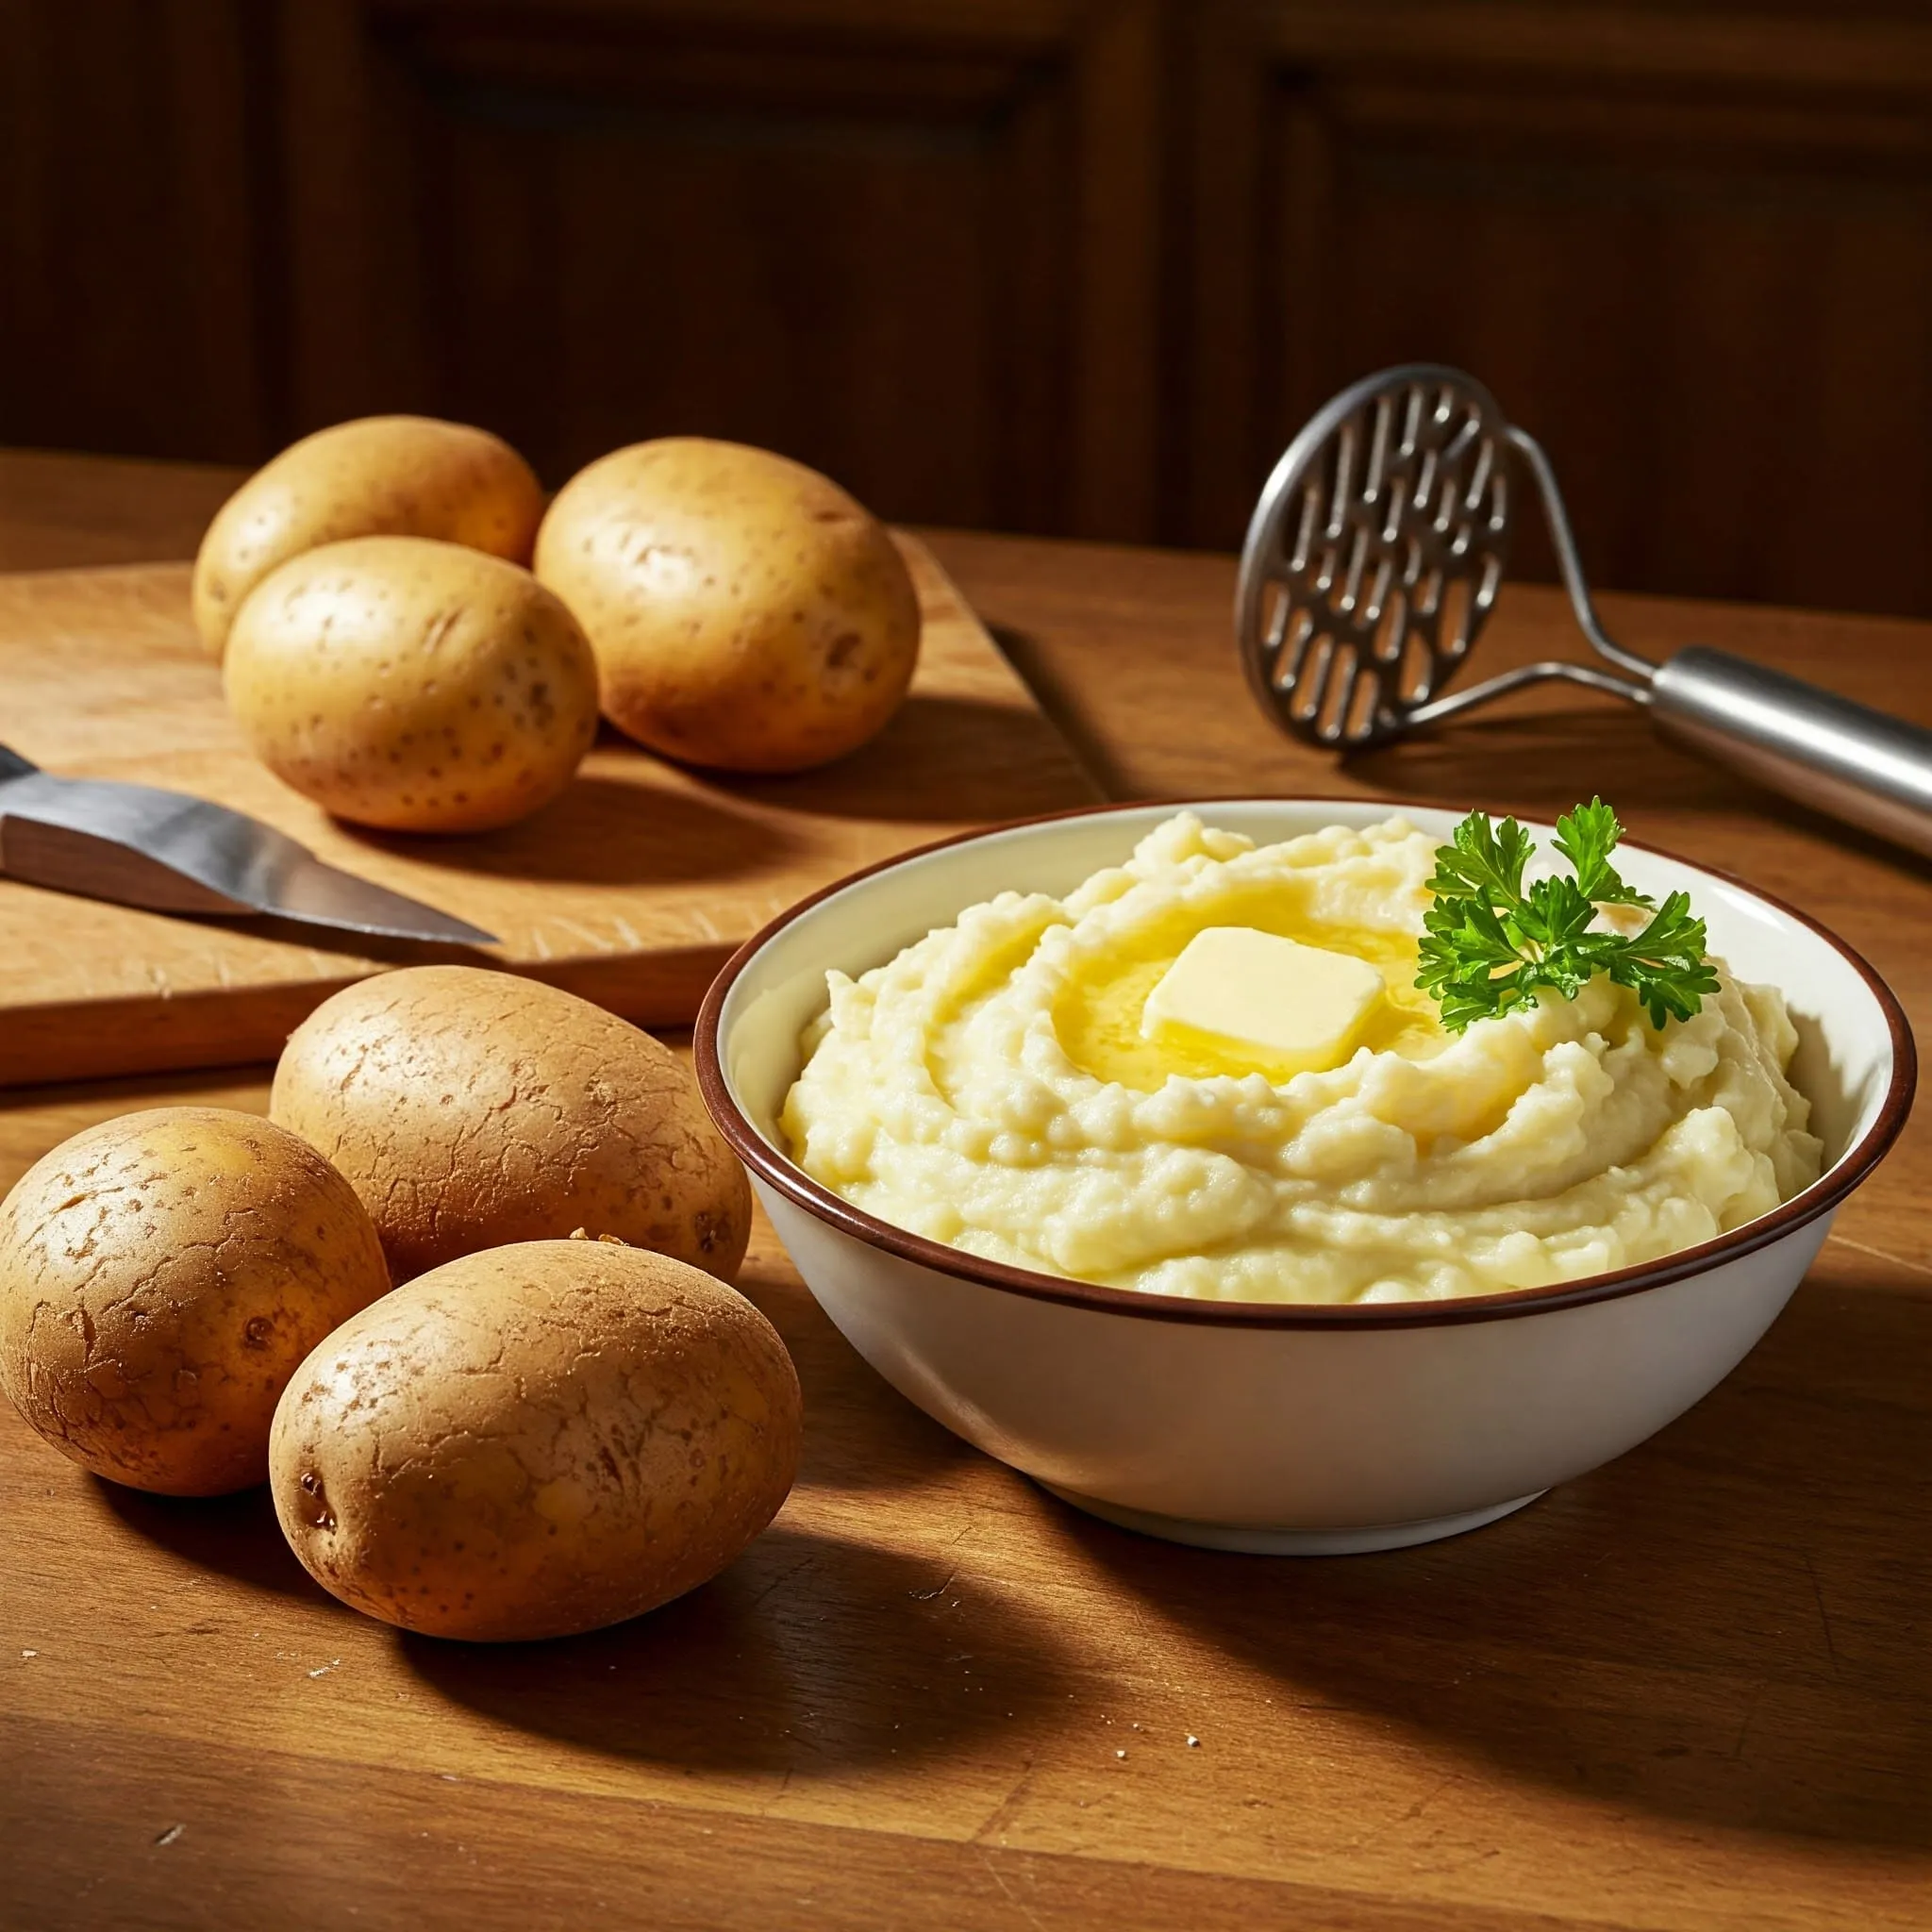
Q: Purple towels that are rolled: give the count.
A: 0